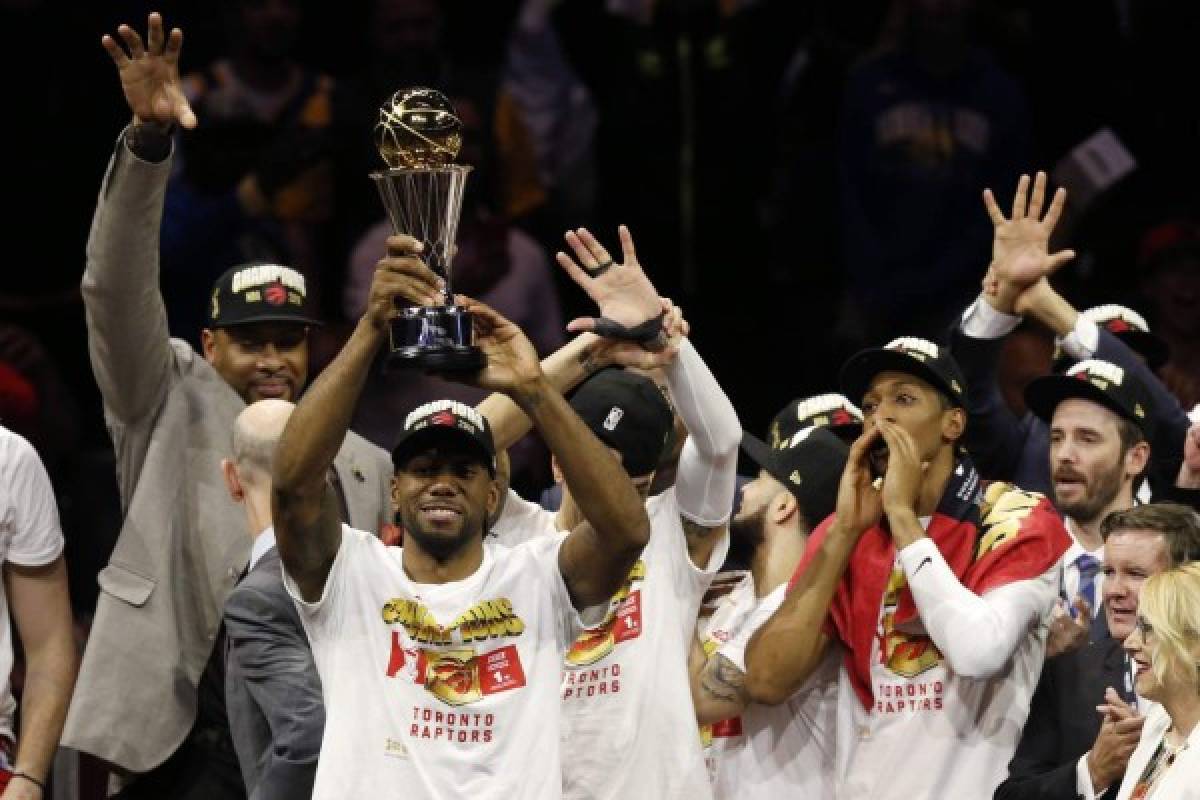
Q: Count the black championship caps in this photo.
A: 8